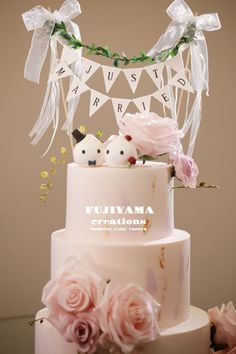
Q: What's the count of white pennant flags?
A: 13